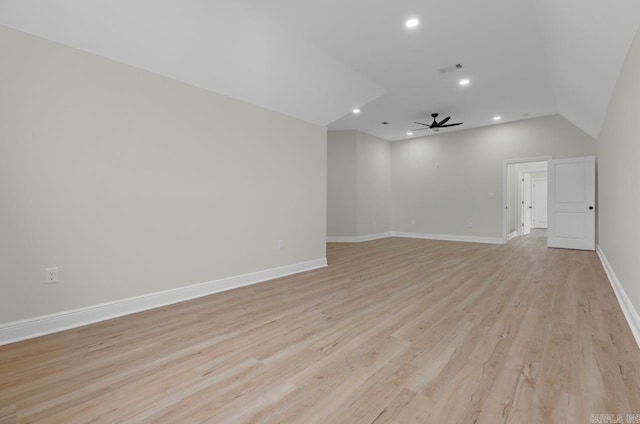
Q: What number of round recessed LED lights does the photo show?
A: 5